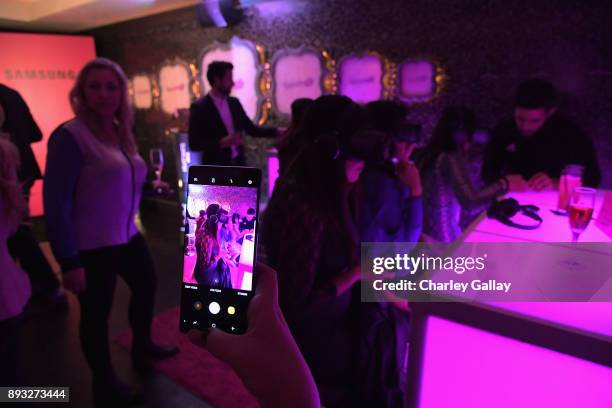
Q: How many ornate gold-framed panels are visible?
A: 6